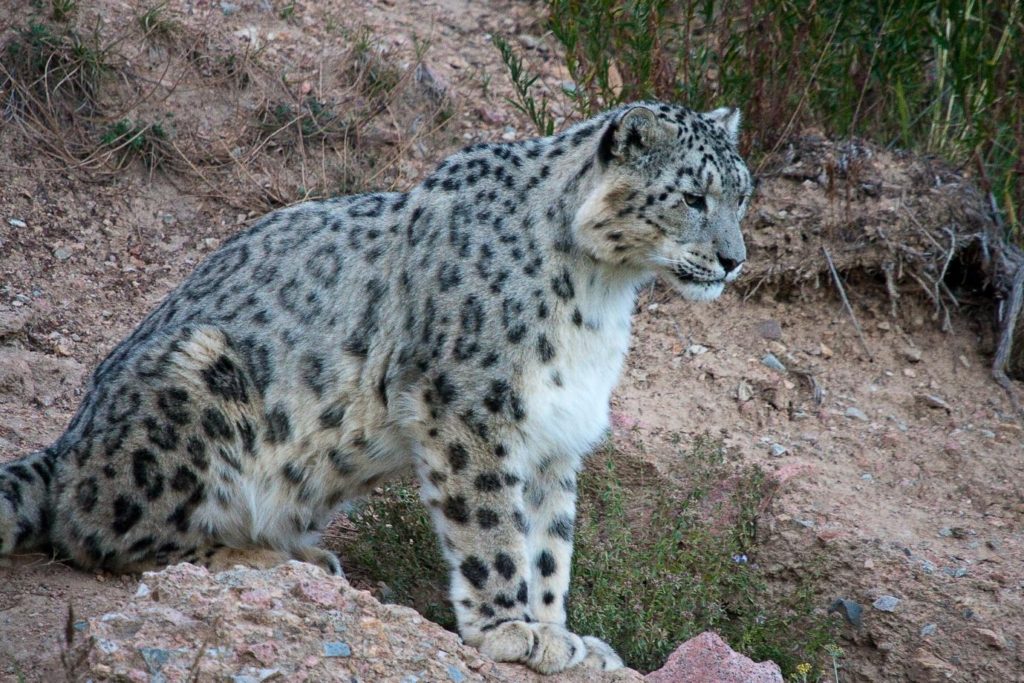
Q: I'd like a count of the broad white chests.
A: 1